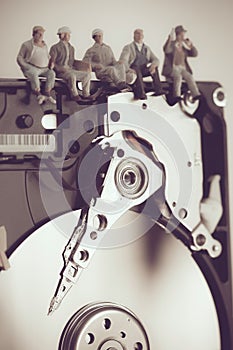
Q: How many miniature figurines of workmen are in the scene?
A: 5